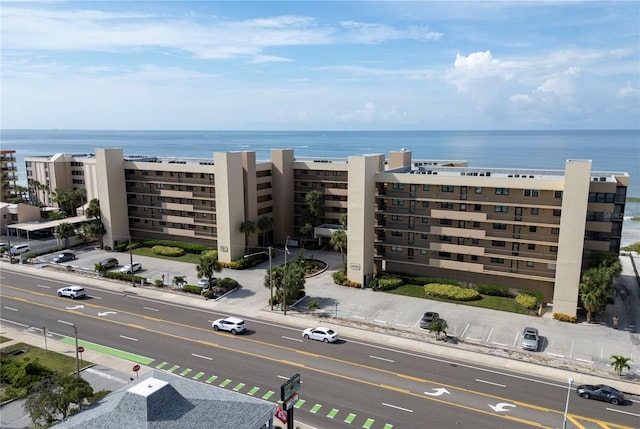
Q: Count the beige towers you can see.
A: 5